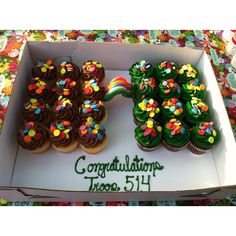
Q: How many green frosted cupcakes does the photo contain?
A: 12